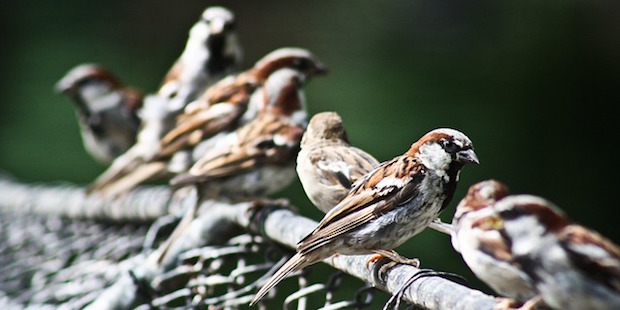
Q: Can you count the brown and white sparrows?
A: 8